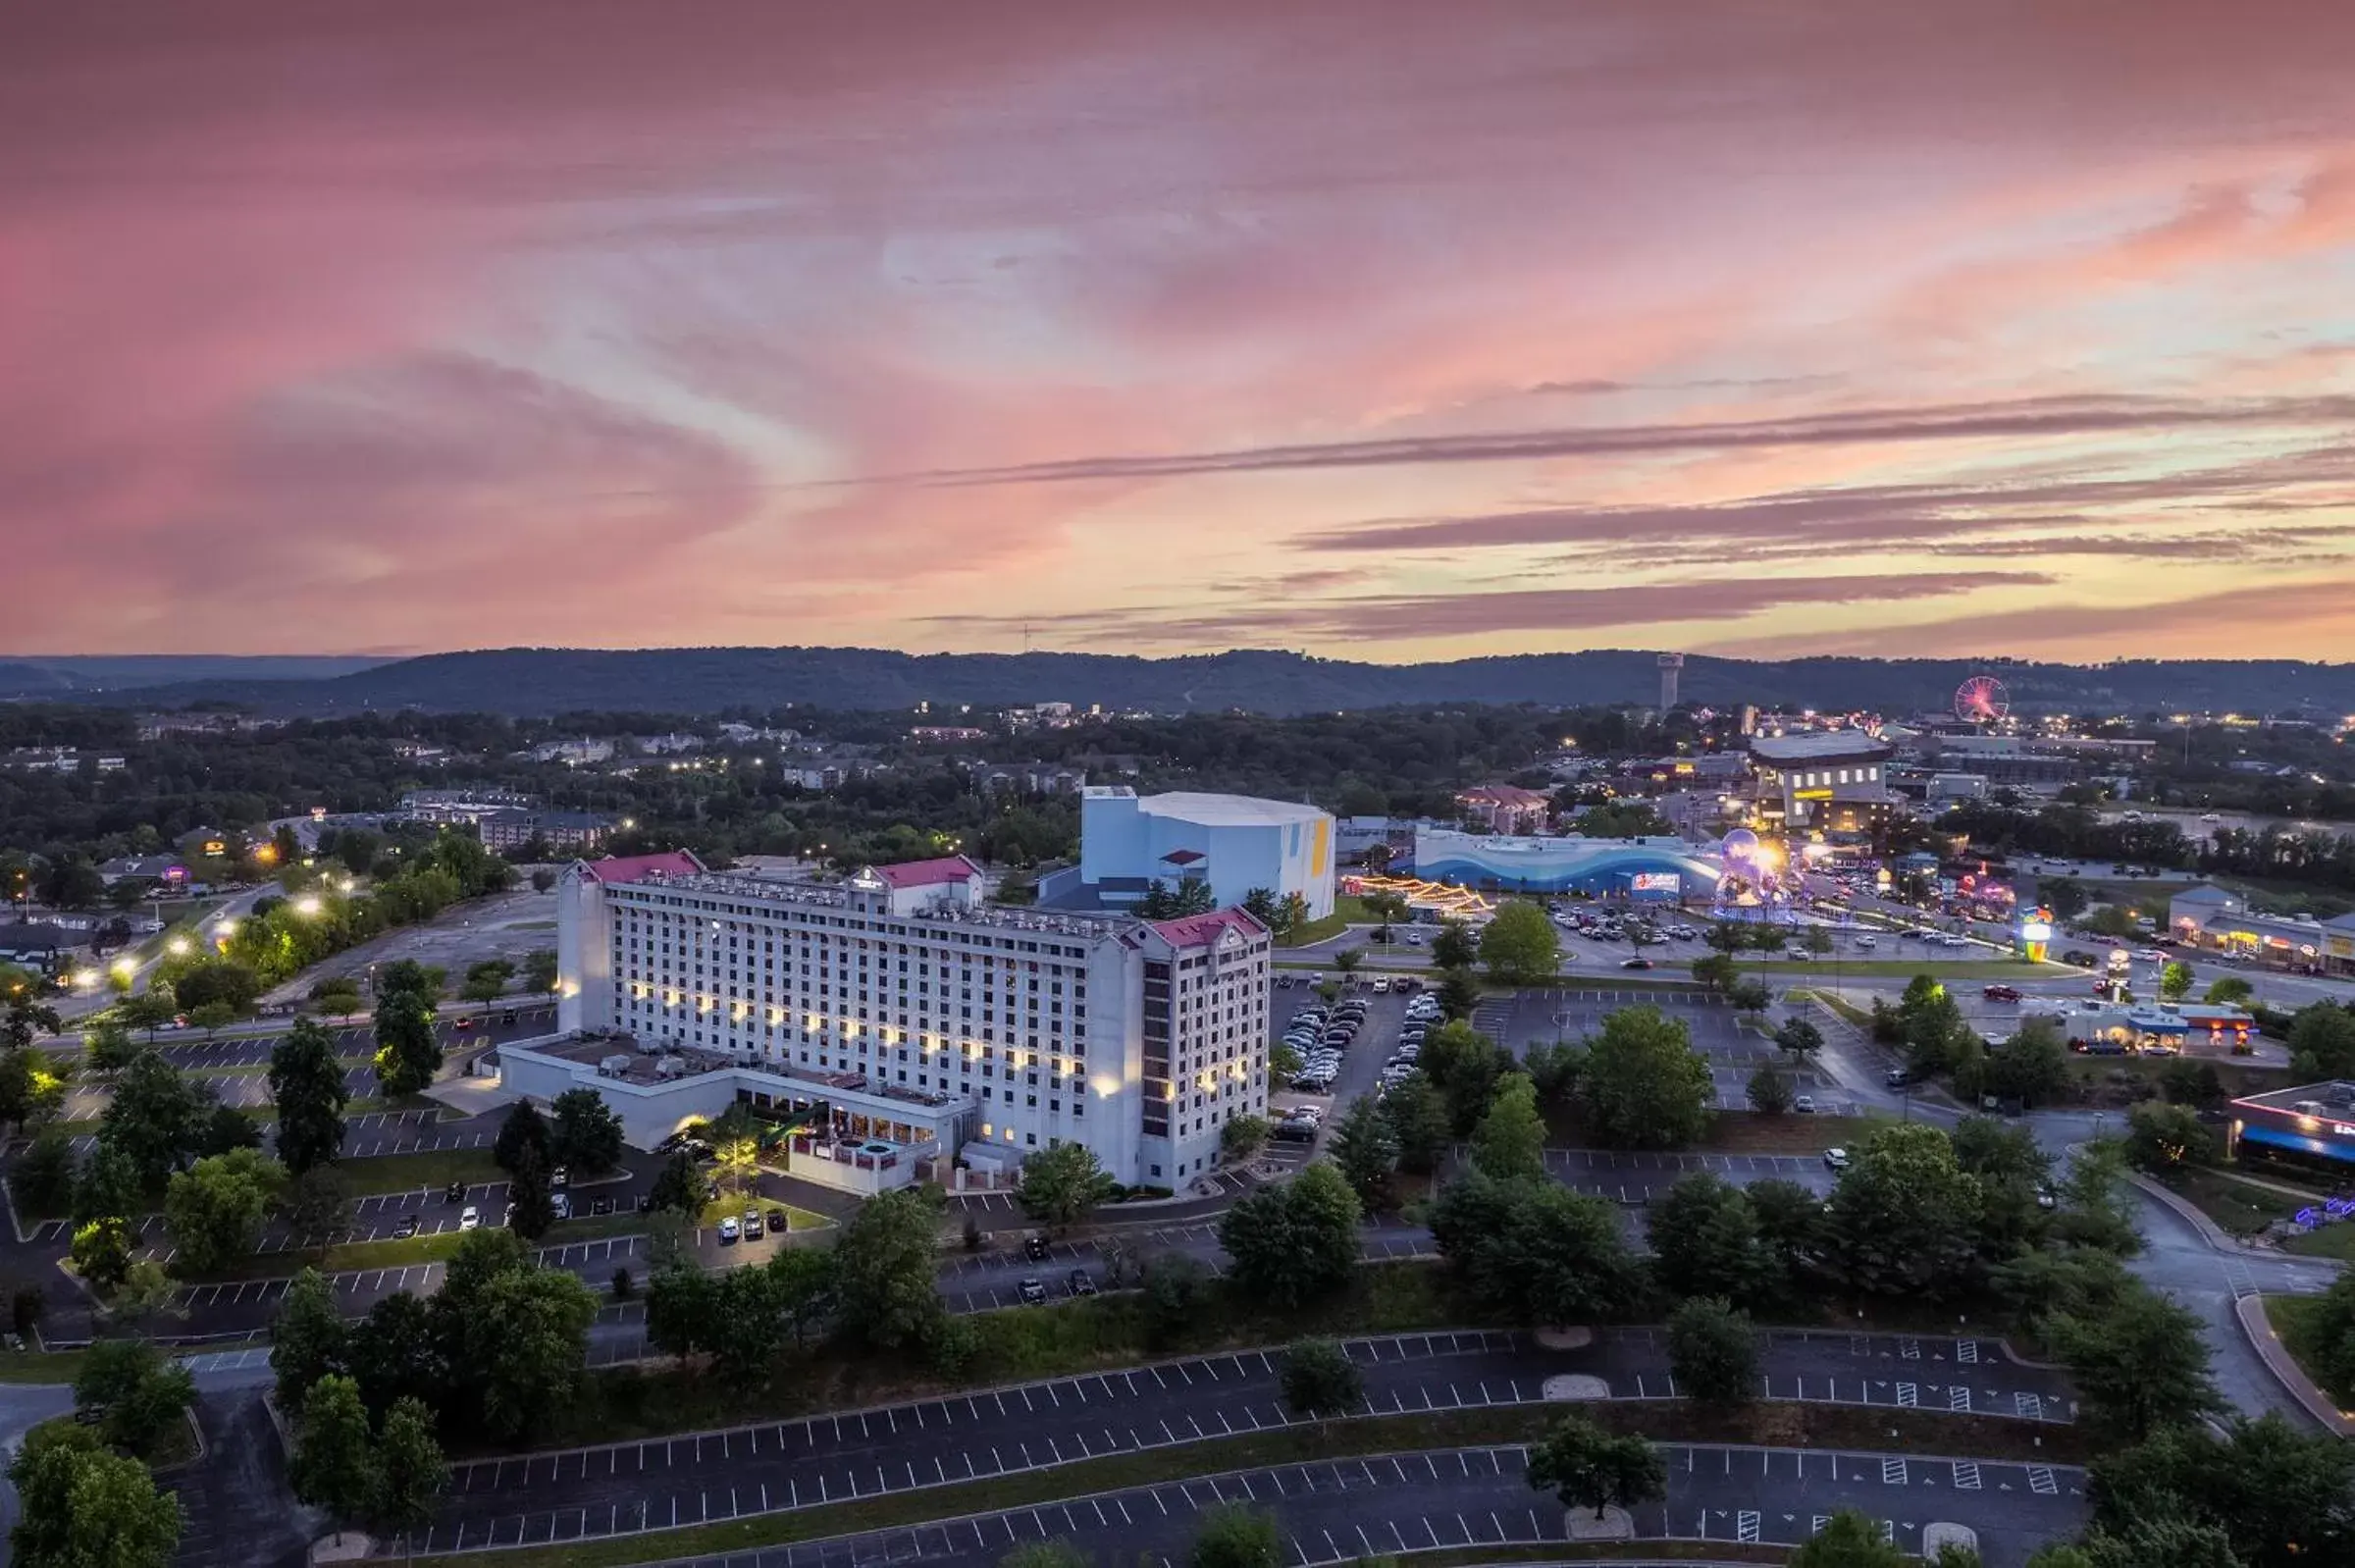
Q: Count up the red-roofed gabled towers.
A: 3